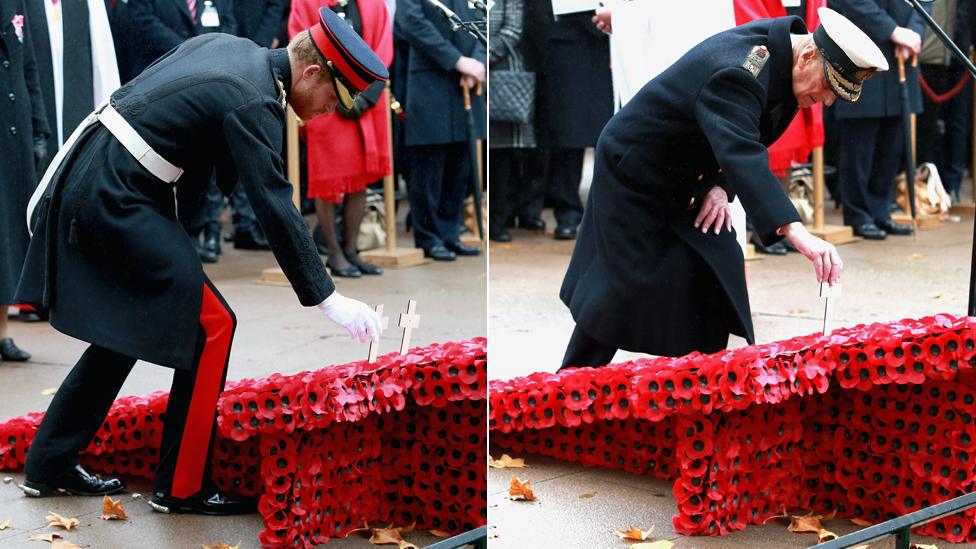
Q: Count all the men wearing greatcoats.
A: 2